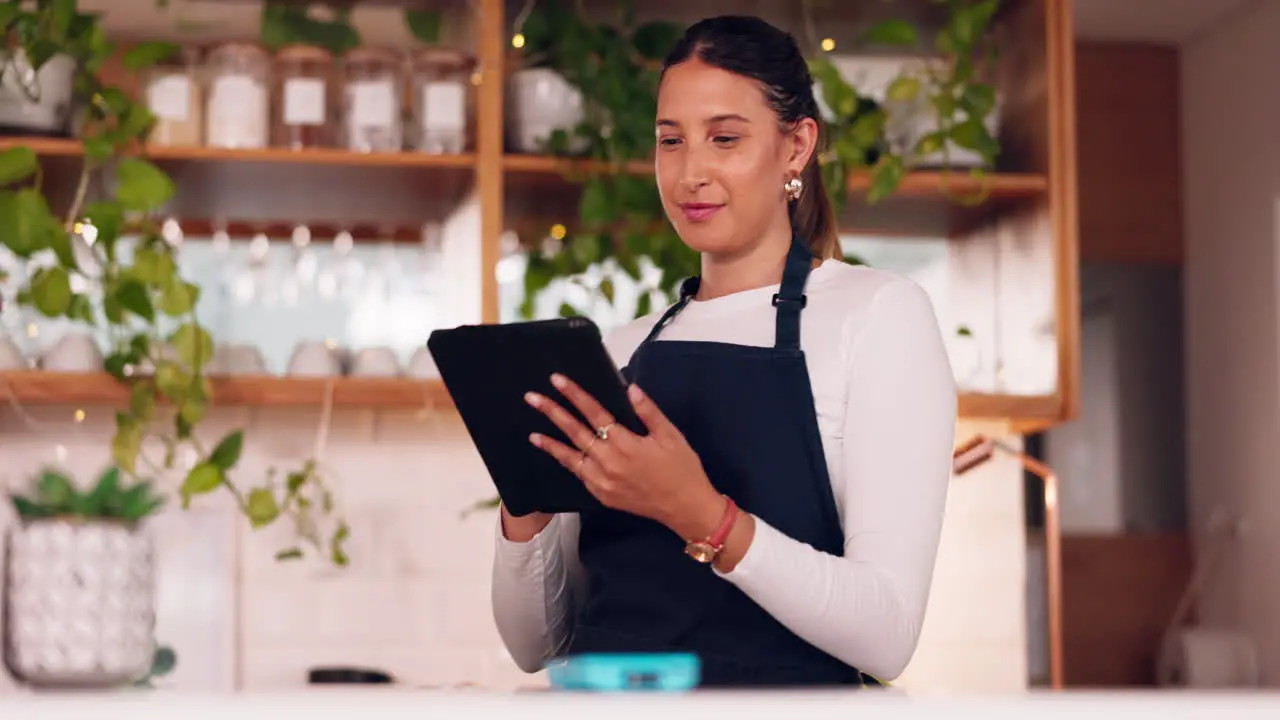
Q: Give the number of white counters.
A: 1